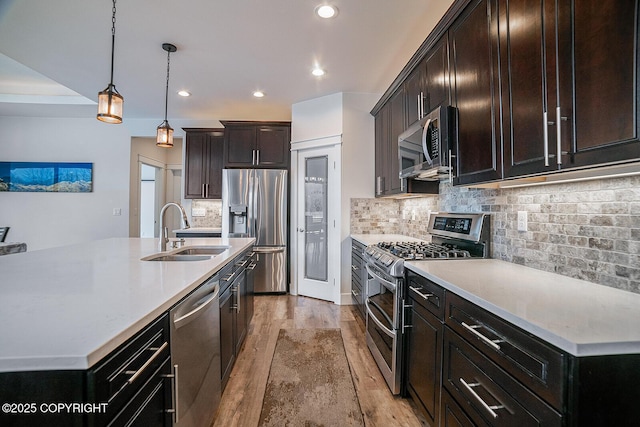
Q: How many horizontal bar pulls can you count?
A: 11